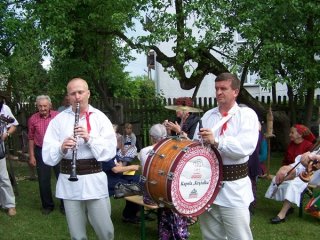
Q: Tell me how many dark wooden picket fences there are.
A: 1